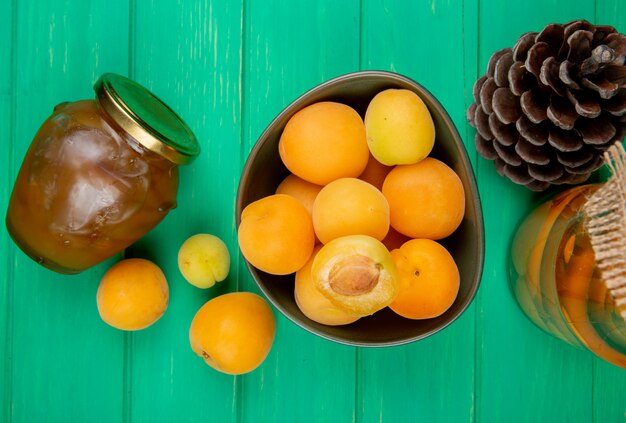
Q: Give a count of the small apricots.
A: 1